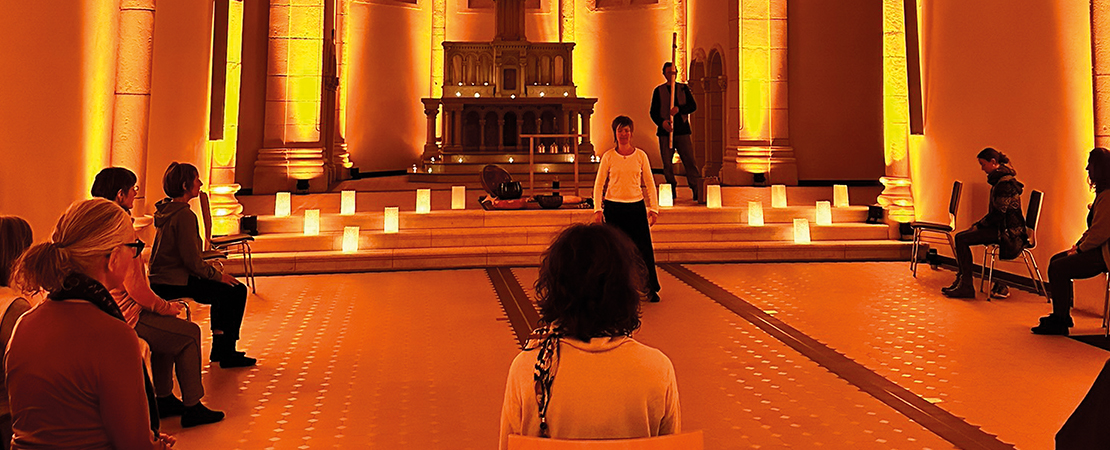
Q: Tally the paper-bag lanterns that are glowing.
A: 14